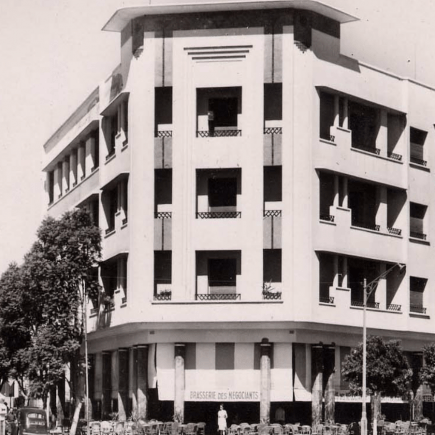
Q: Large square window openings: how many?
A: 3